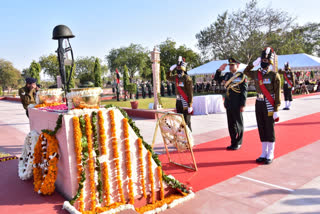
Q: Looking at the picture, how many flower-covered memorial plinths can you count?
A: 1